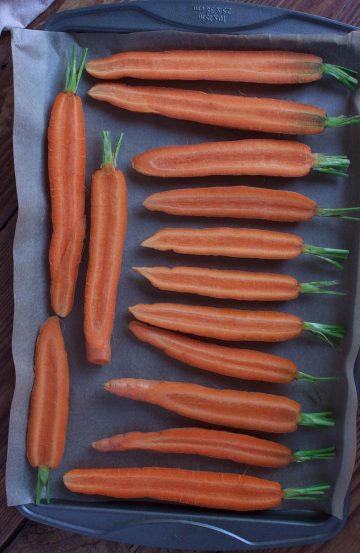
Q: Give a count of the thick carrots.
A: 14